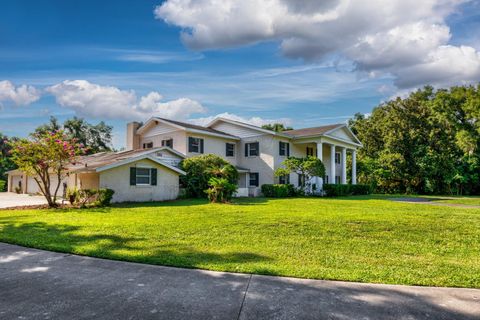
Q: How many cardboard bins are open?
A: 0